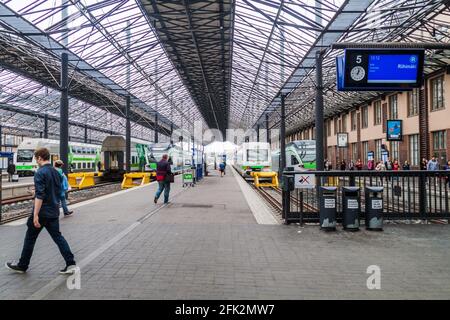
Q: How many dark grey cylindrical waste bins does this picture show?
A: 3